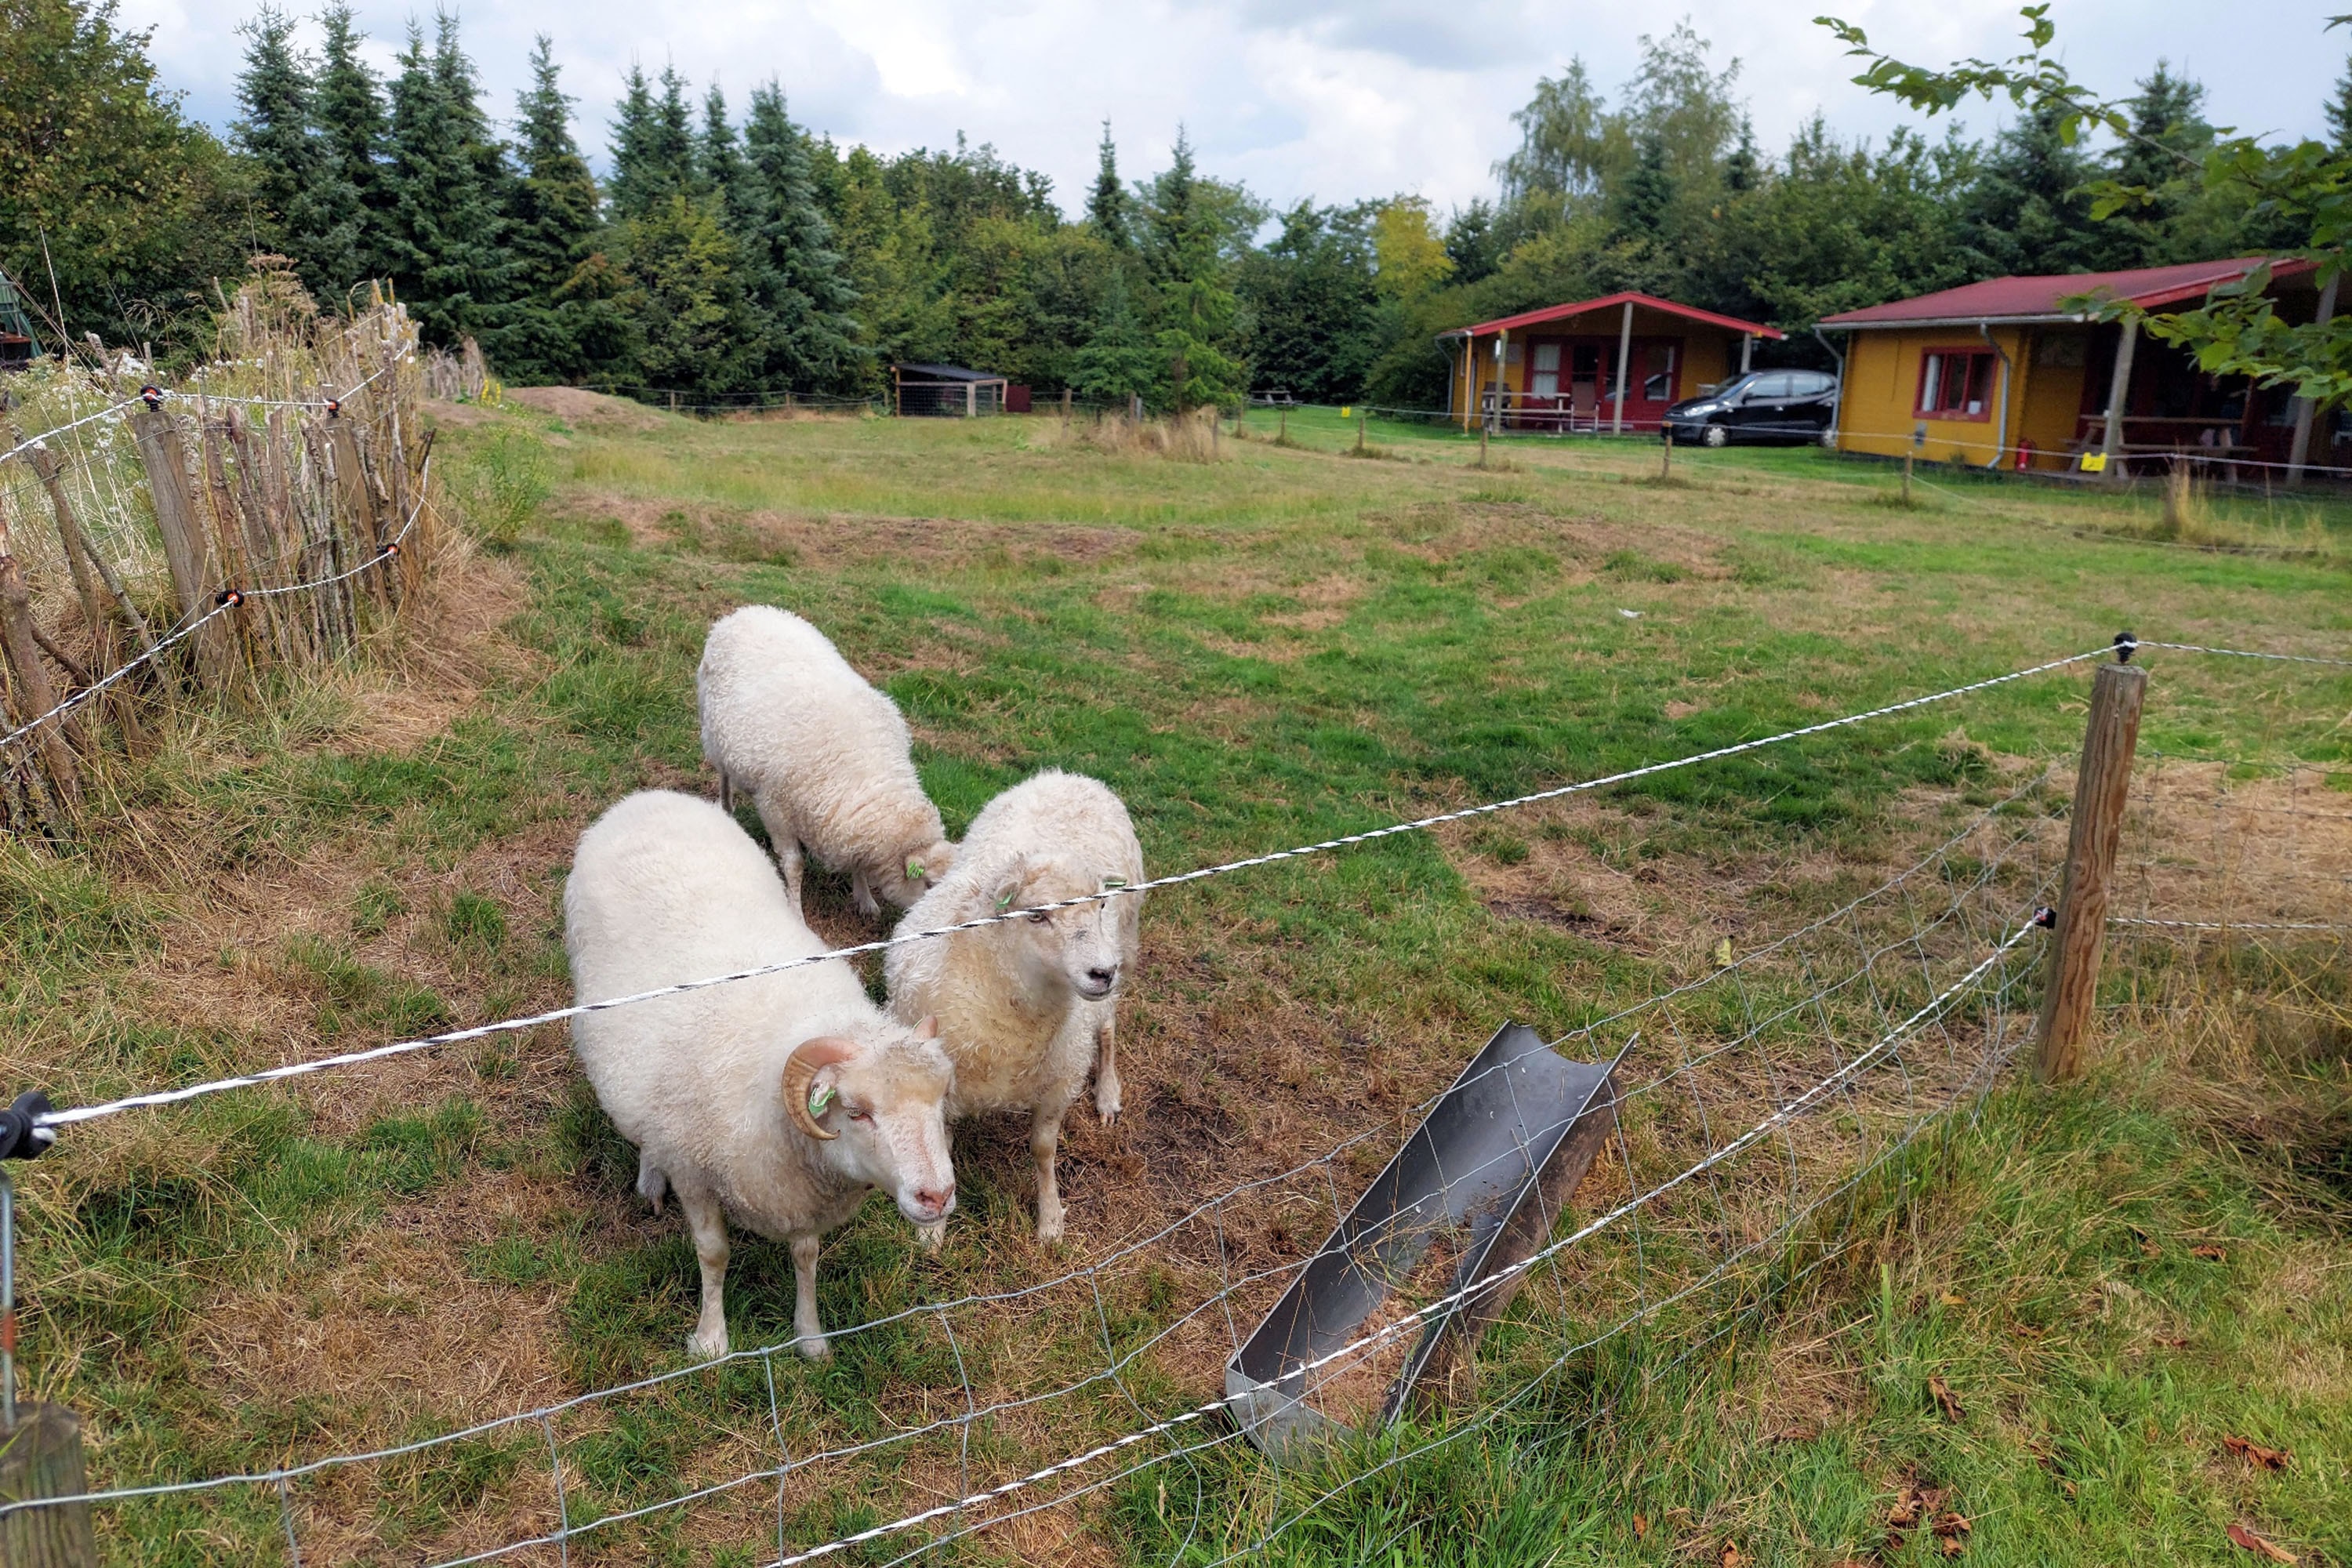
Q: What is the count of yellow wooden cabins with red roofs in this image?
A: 2